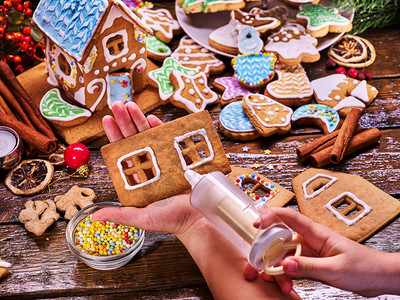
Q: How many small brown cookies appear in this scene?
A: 2